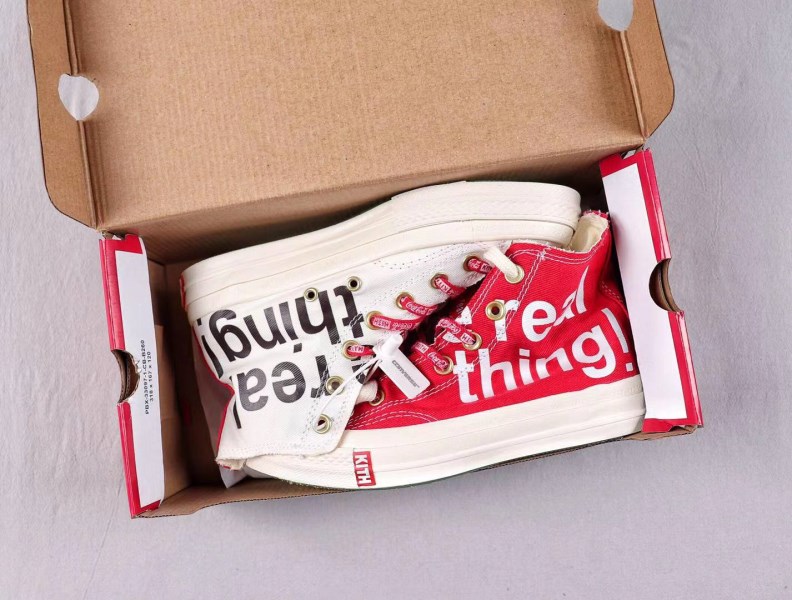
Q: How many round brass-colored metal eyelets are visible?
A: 14